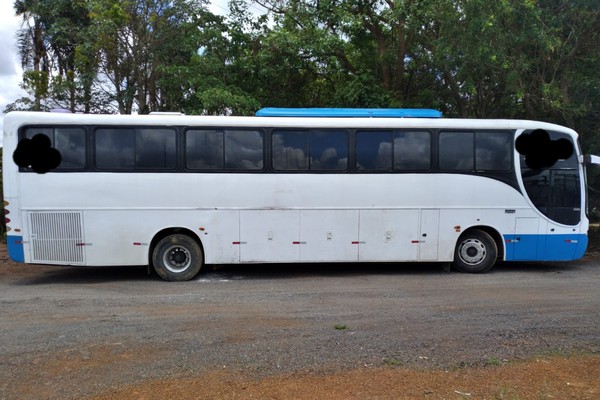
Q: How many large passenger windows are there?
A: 6